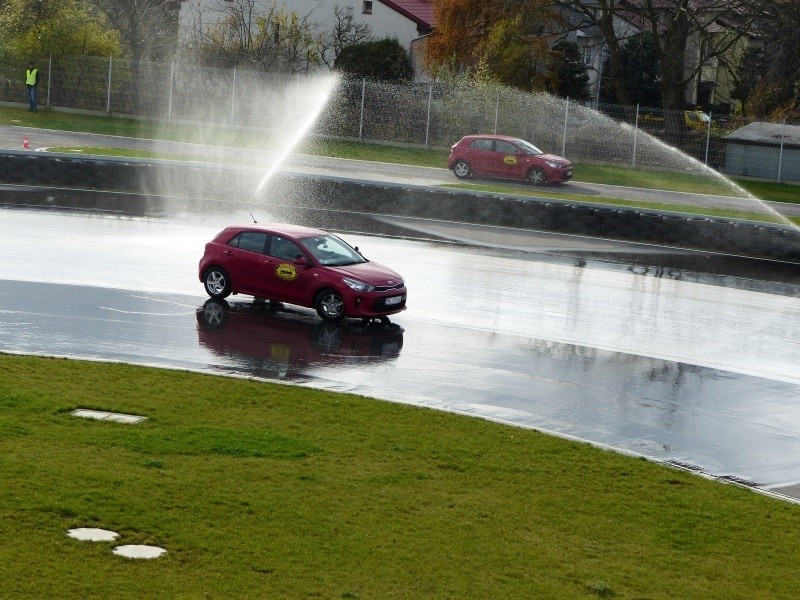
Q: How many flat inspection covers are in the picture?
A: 3